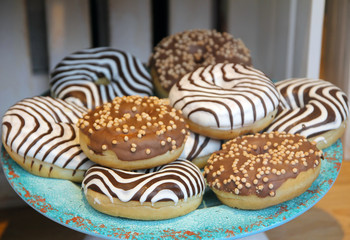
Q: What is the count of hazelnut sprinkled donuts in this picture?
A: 3